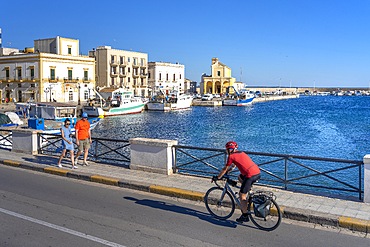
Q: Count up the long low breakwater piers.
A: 1